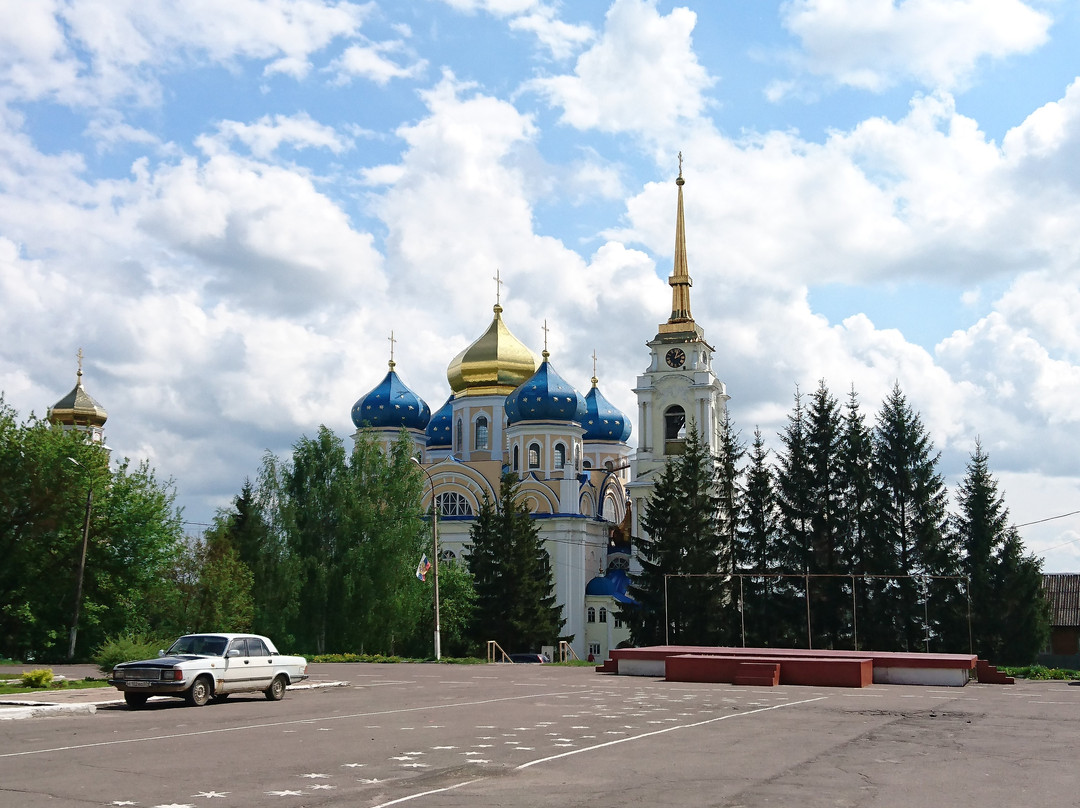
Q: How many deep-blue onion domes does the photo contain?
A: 4